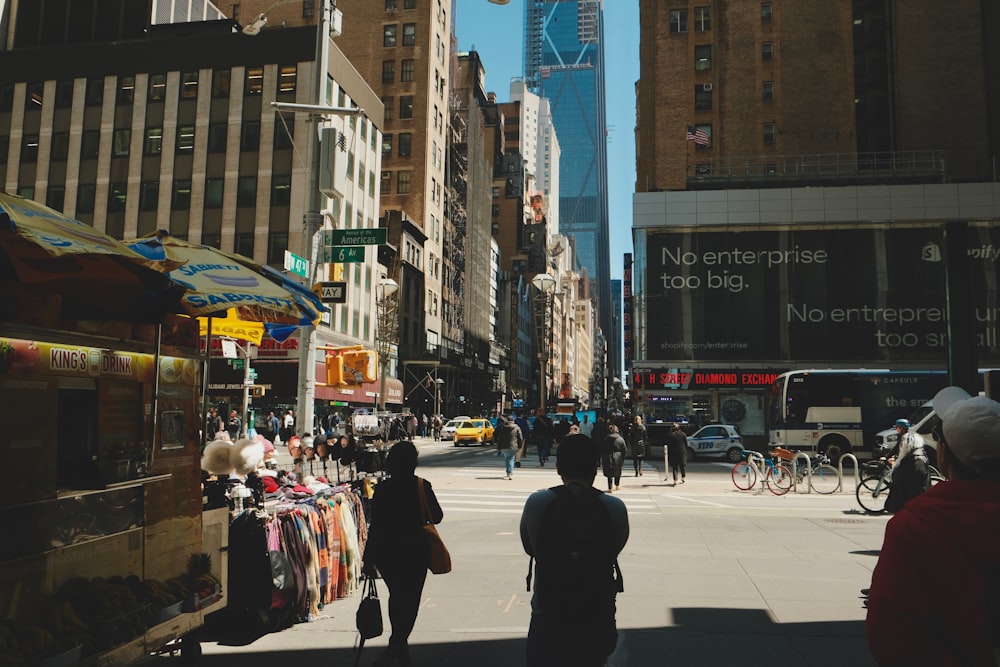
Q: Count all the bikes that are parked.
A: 2